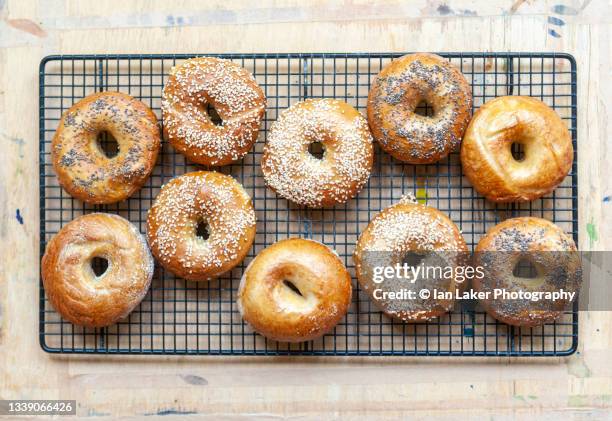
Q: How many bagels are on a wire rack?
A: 10